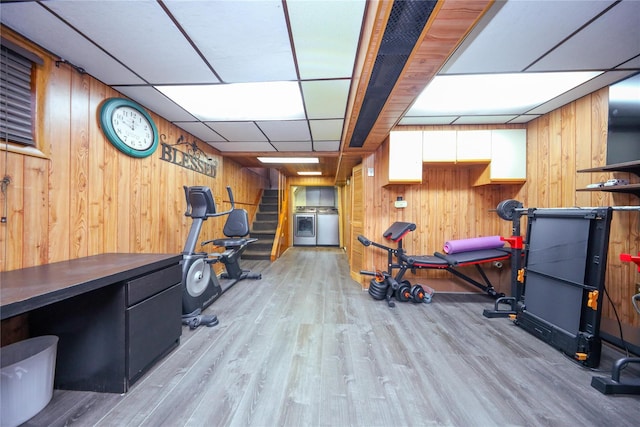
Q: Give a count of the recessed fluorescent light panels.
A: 4